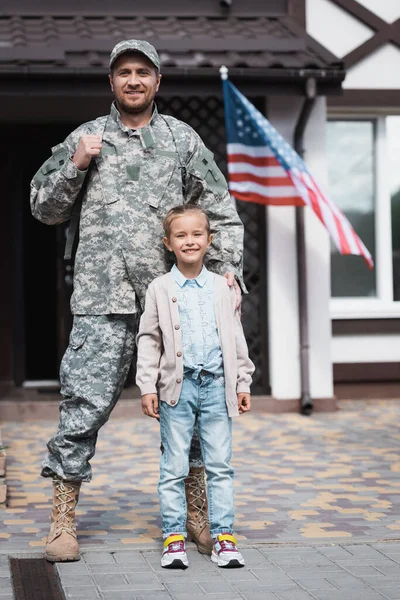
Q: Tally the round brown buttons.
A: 5